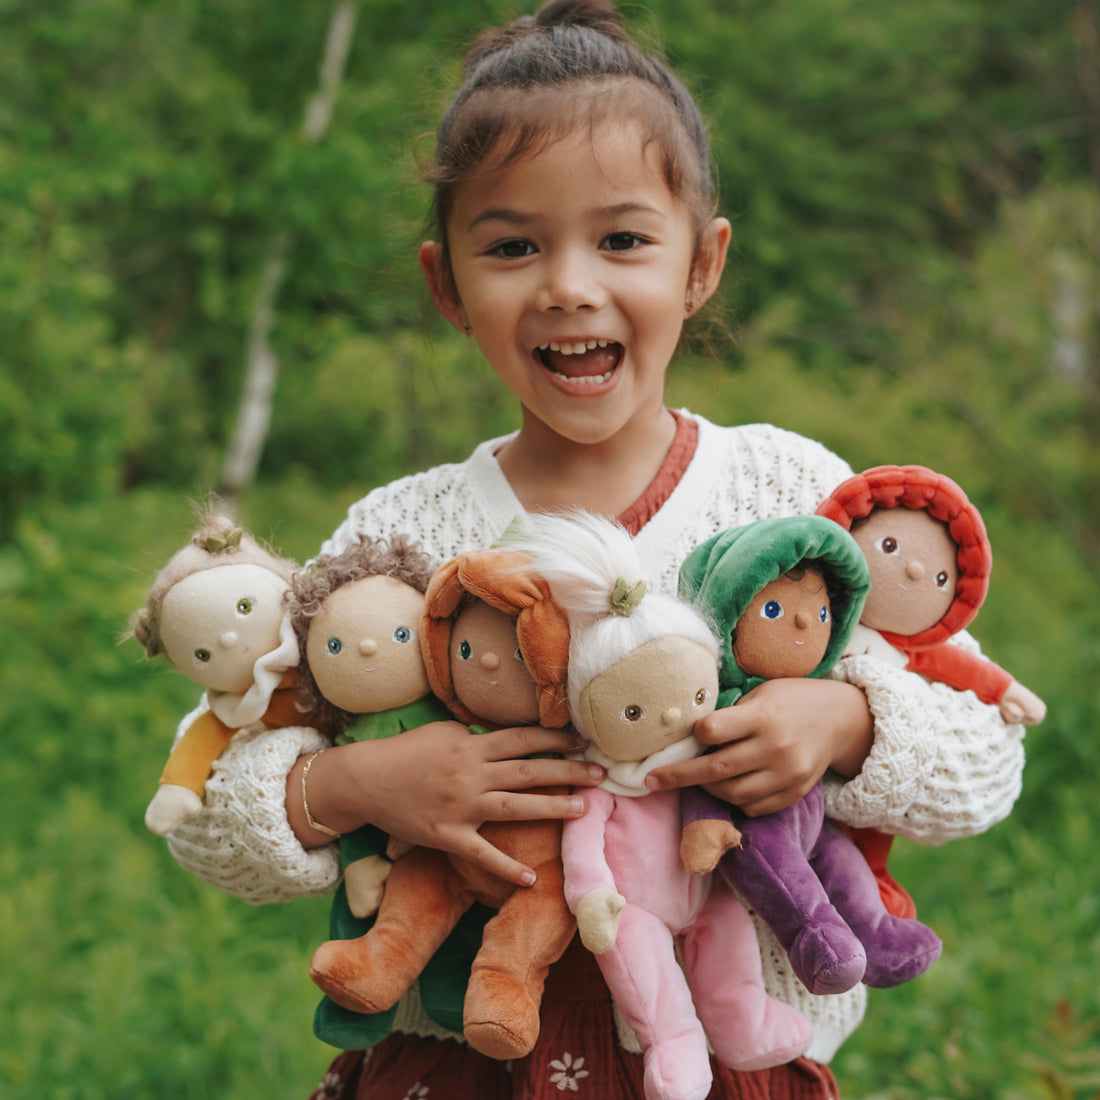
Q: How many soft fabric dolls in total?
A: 6